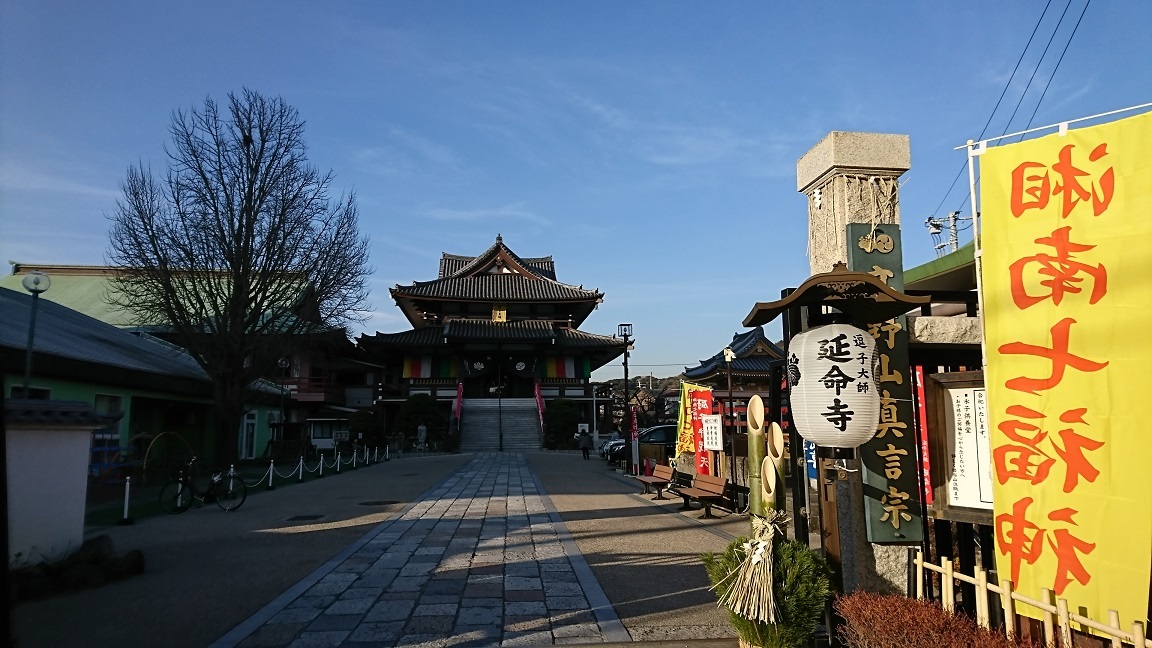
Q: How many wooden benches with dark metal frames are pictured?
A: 2